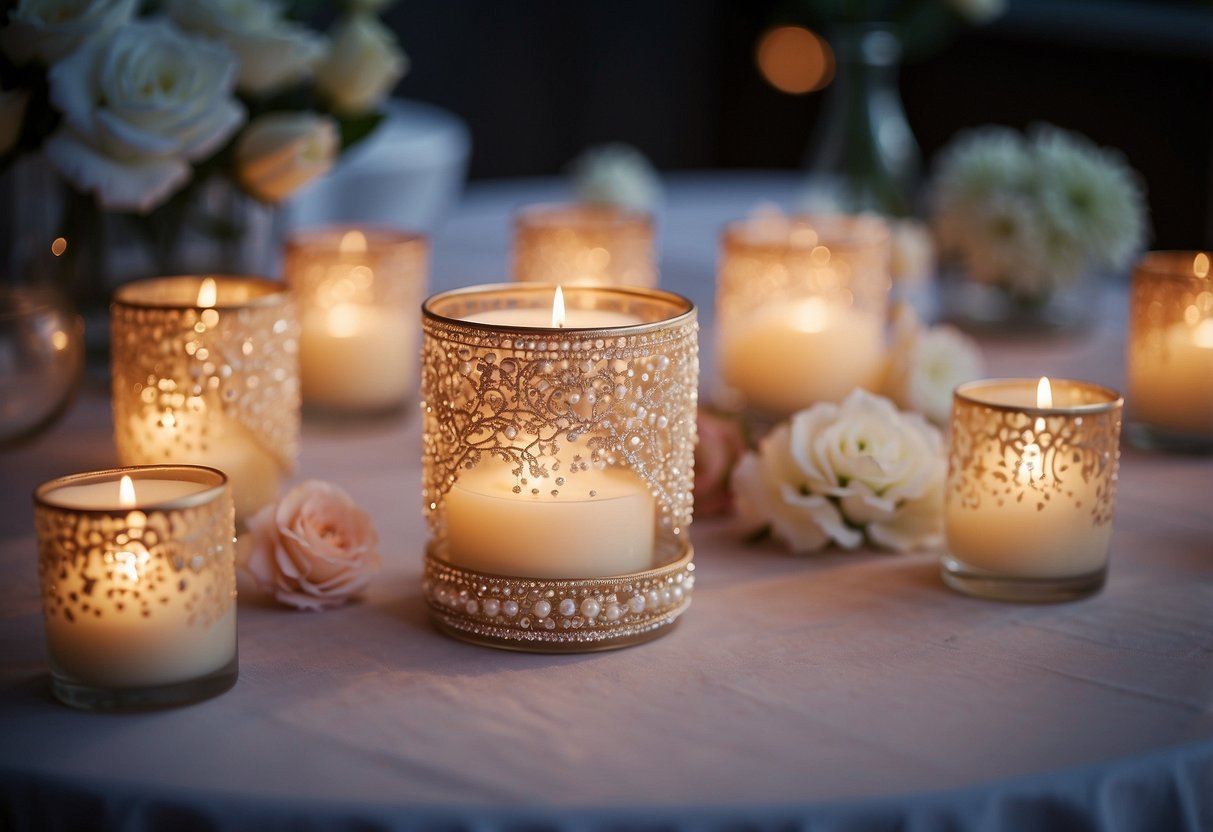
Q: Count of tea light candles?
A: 8